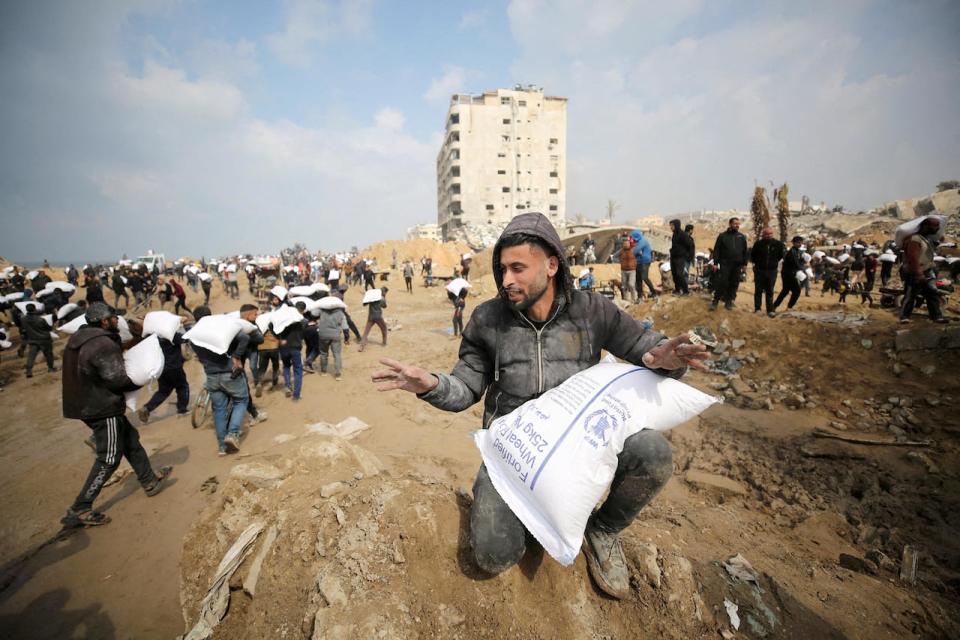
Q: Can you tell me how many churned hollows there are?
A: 1